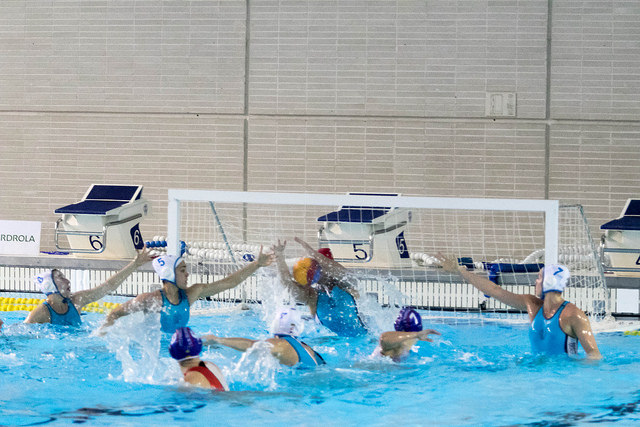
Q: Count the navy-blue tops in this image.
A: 3